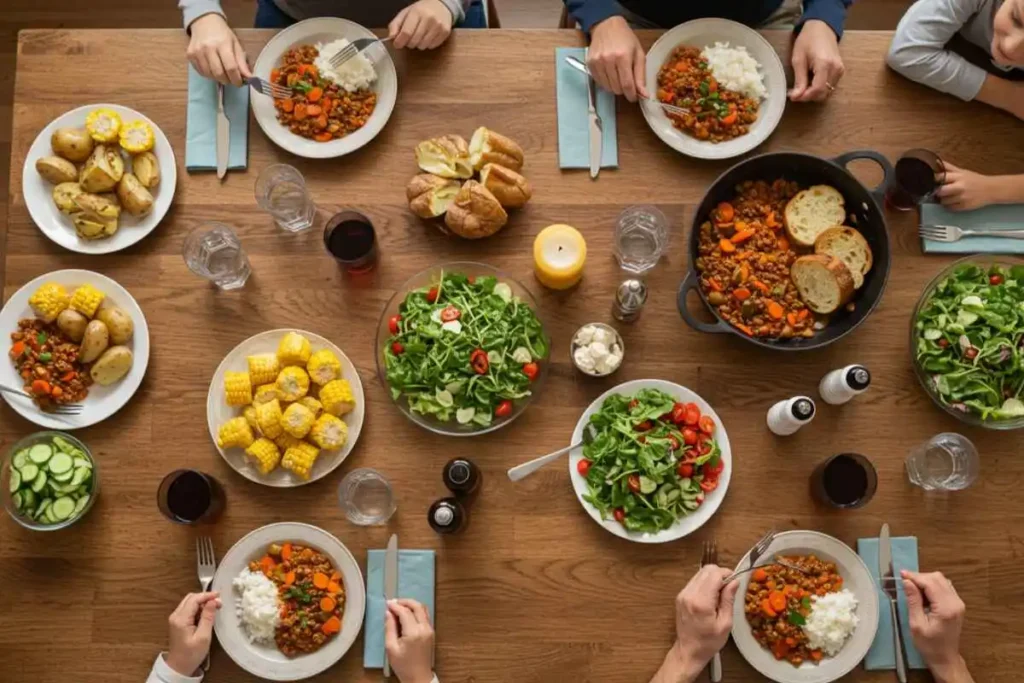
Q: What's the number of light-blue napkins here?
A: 5